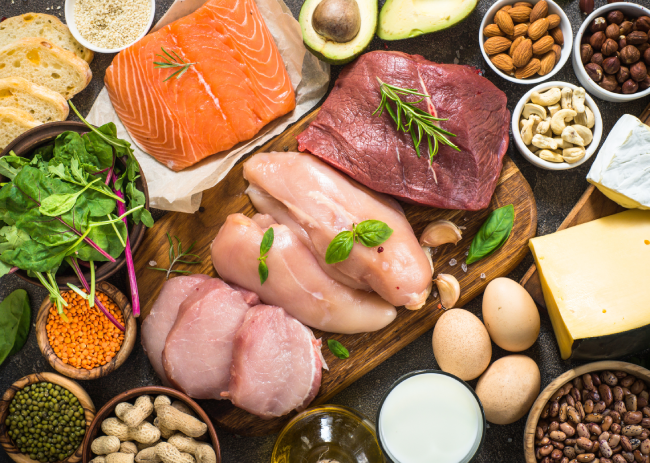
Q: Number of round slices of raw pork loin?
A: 3